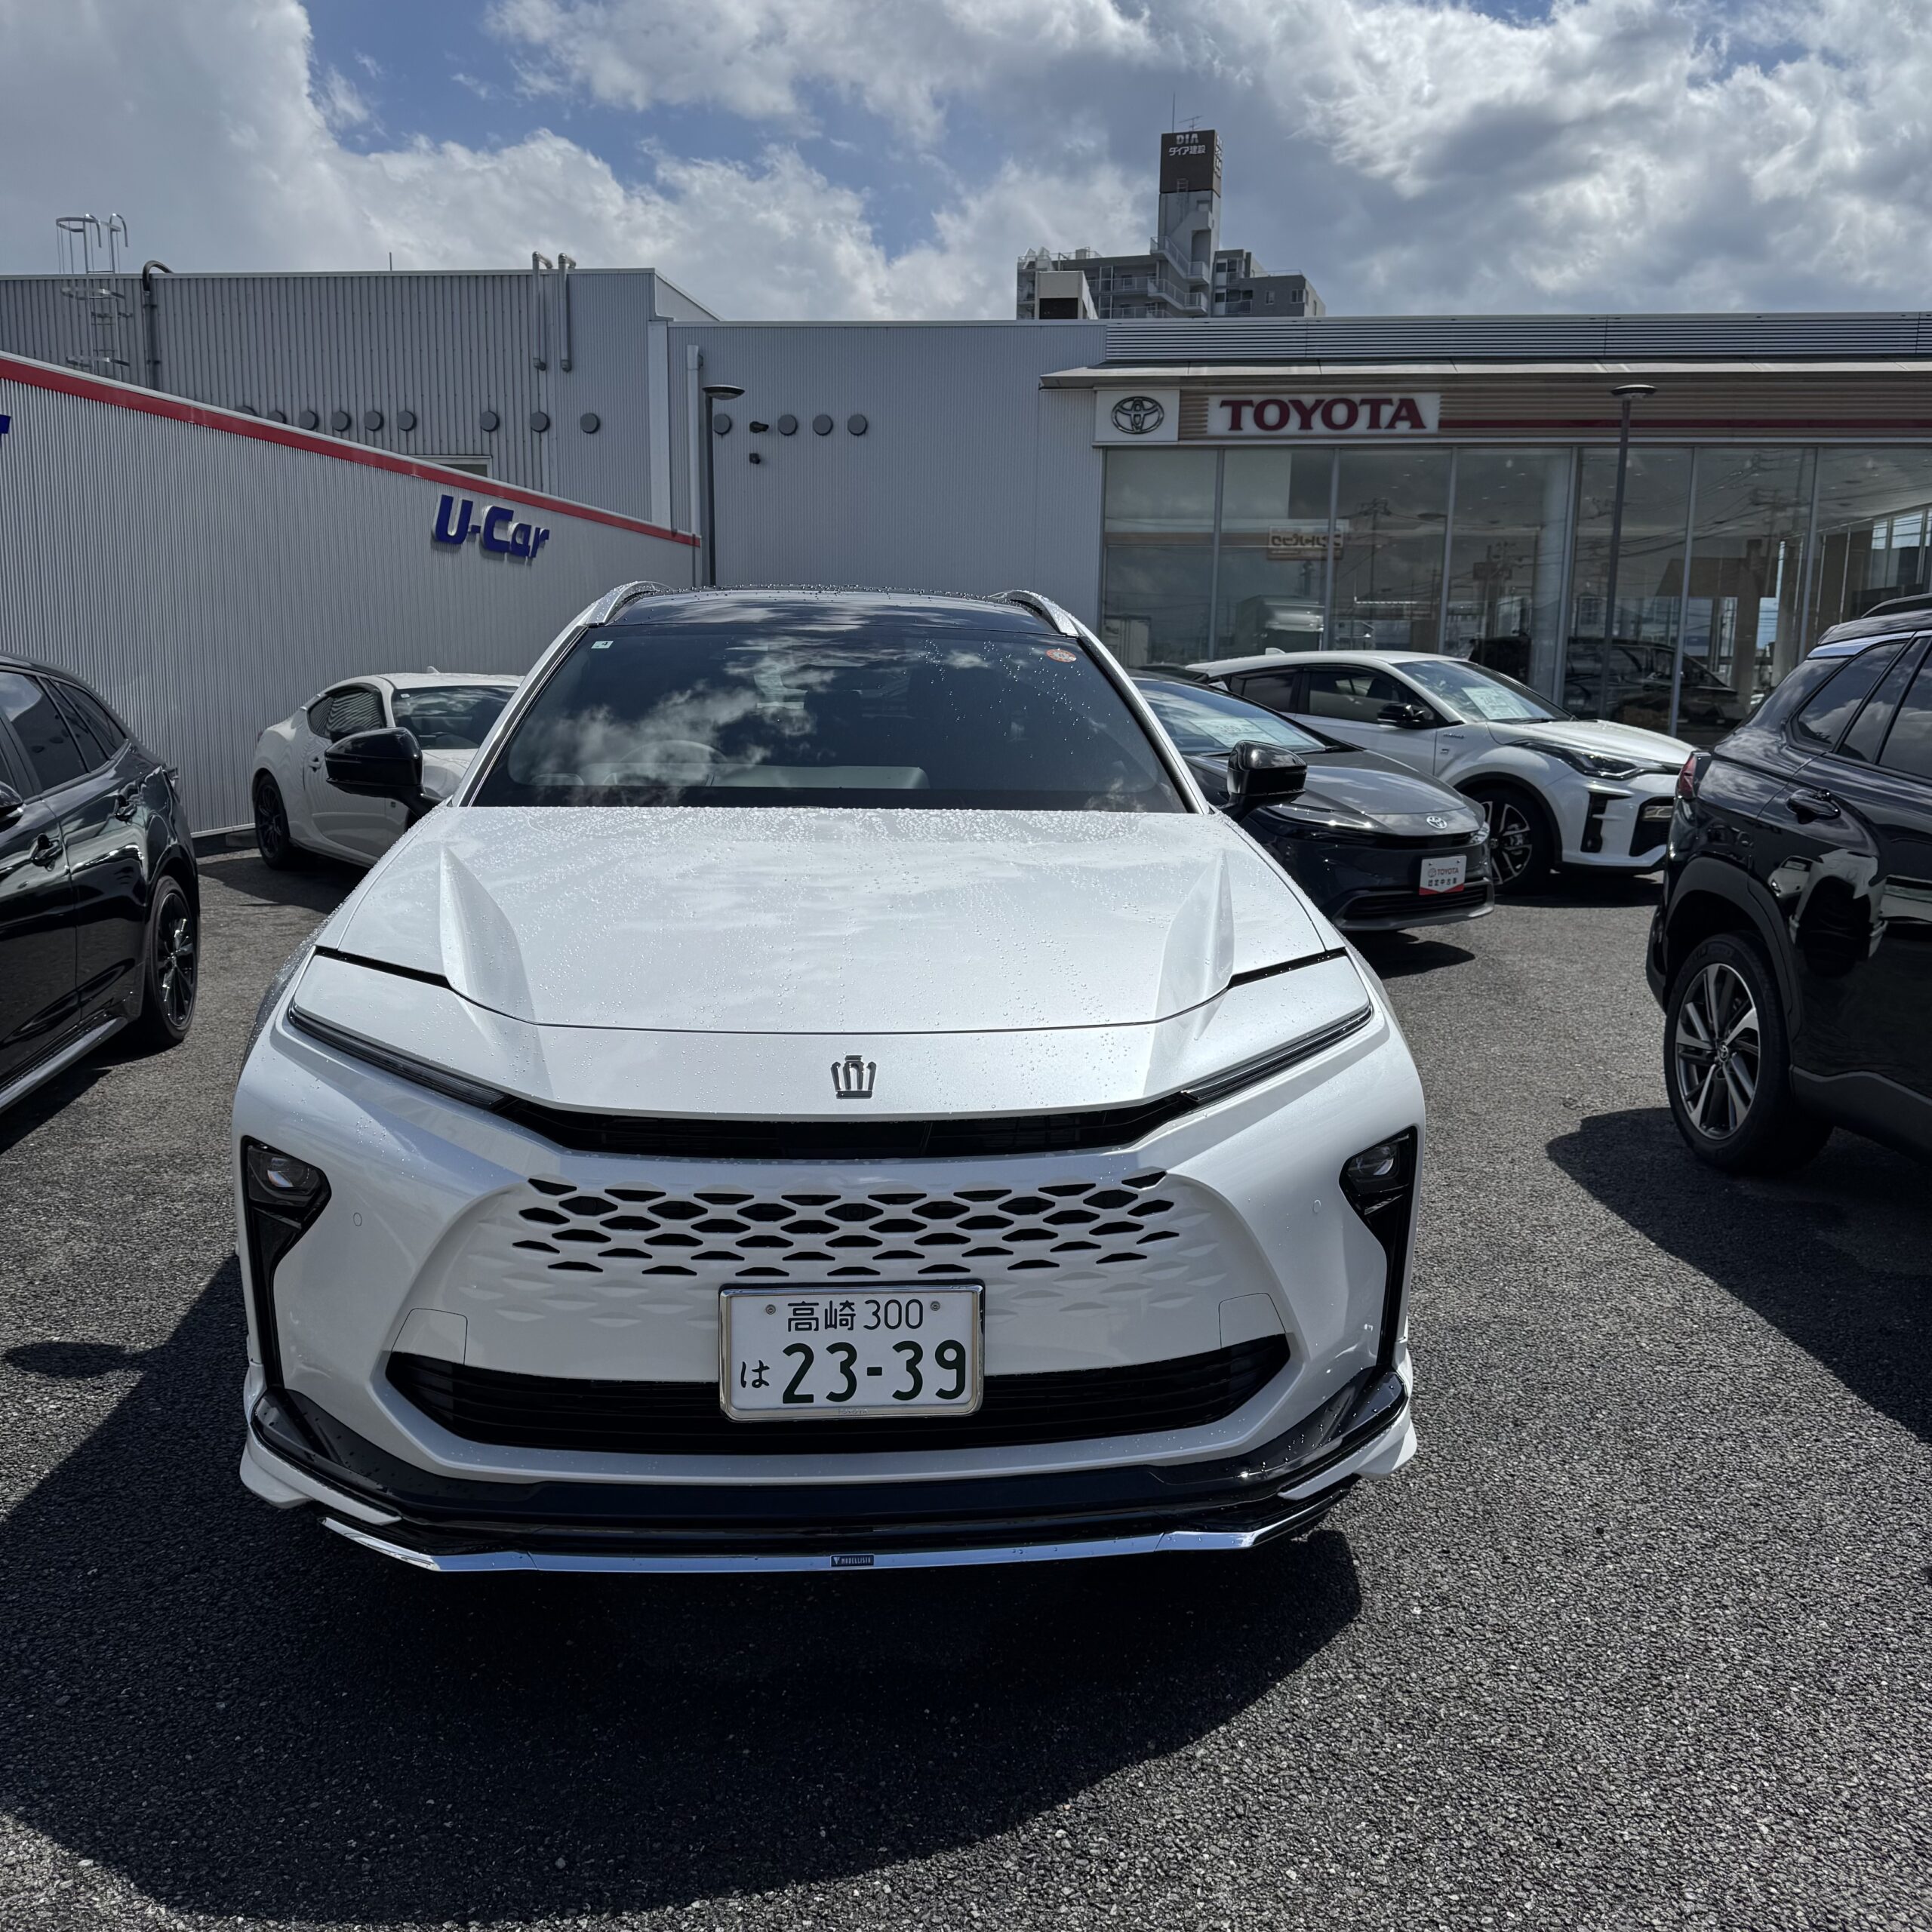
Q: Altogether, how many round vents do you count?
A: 13